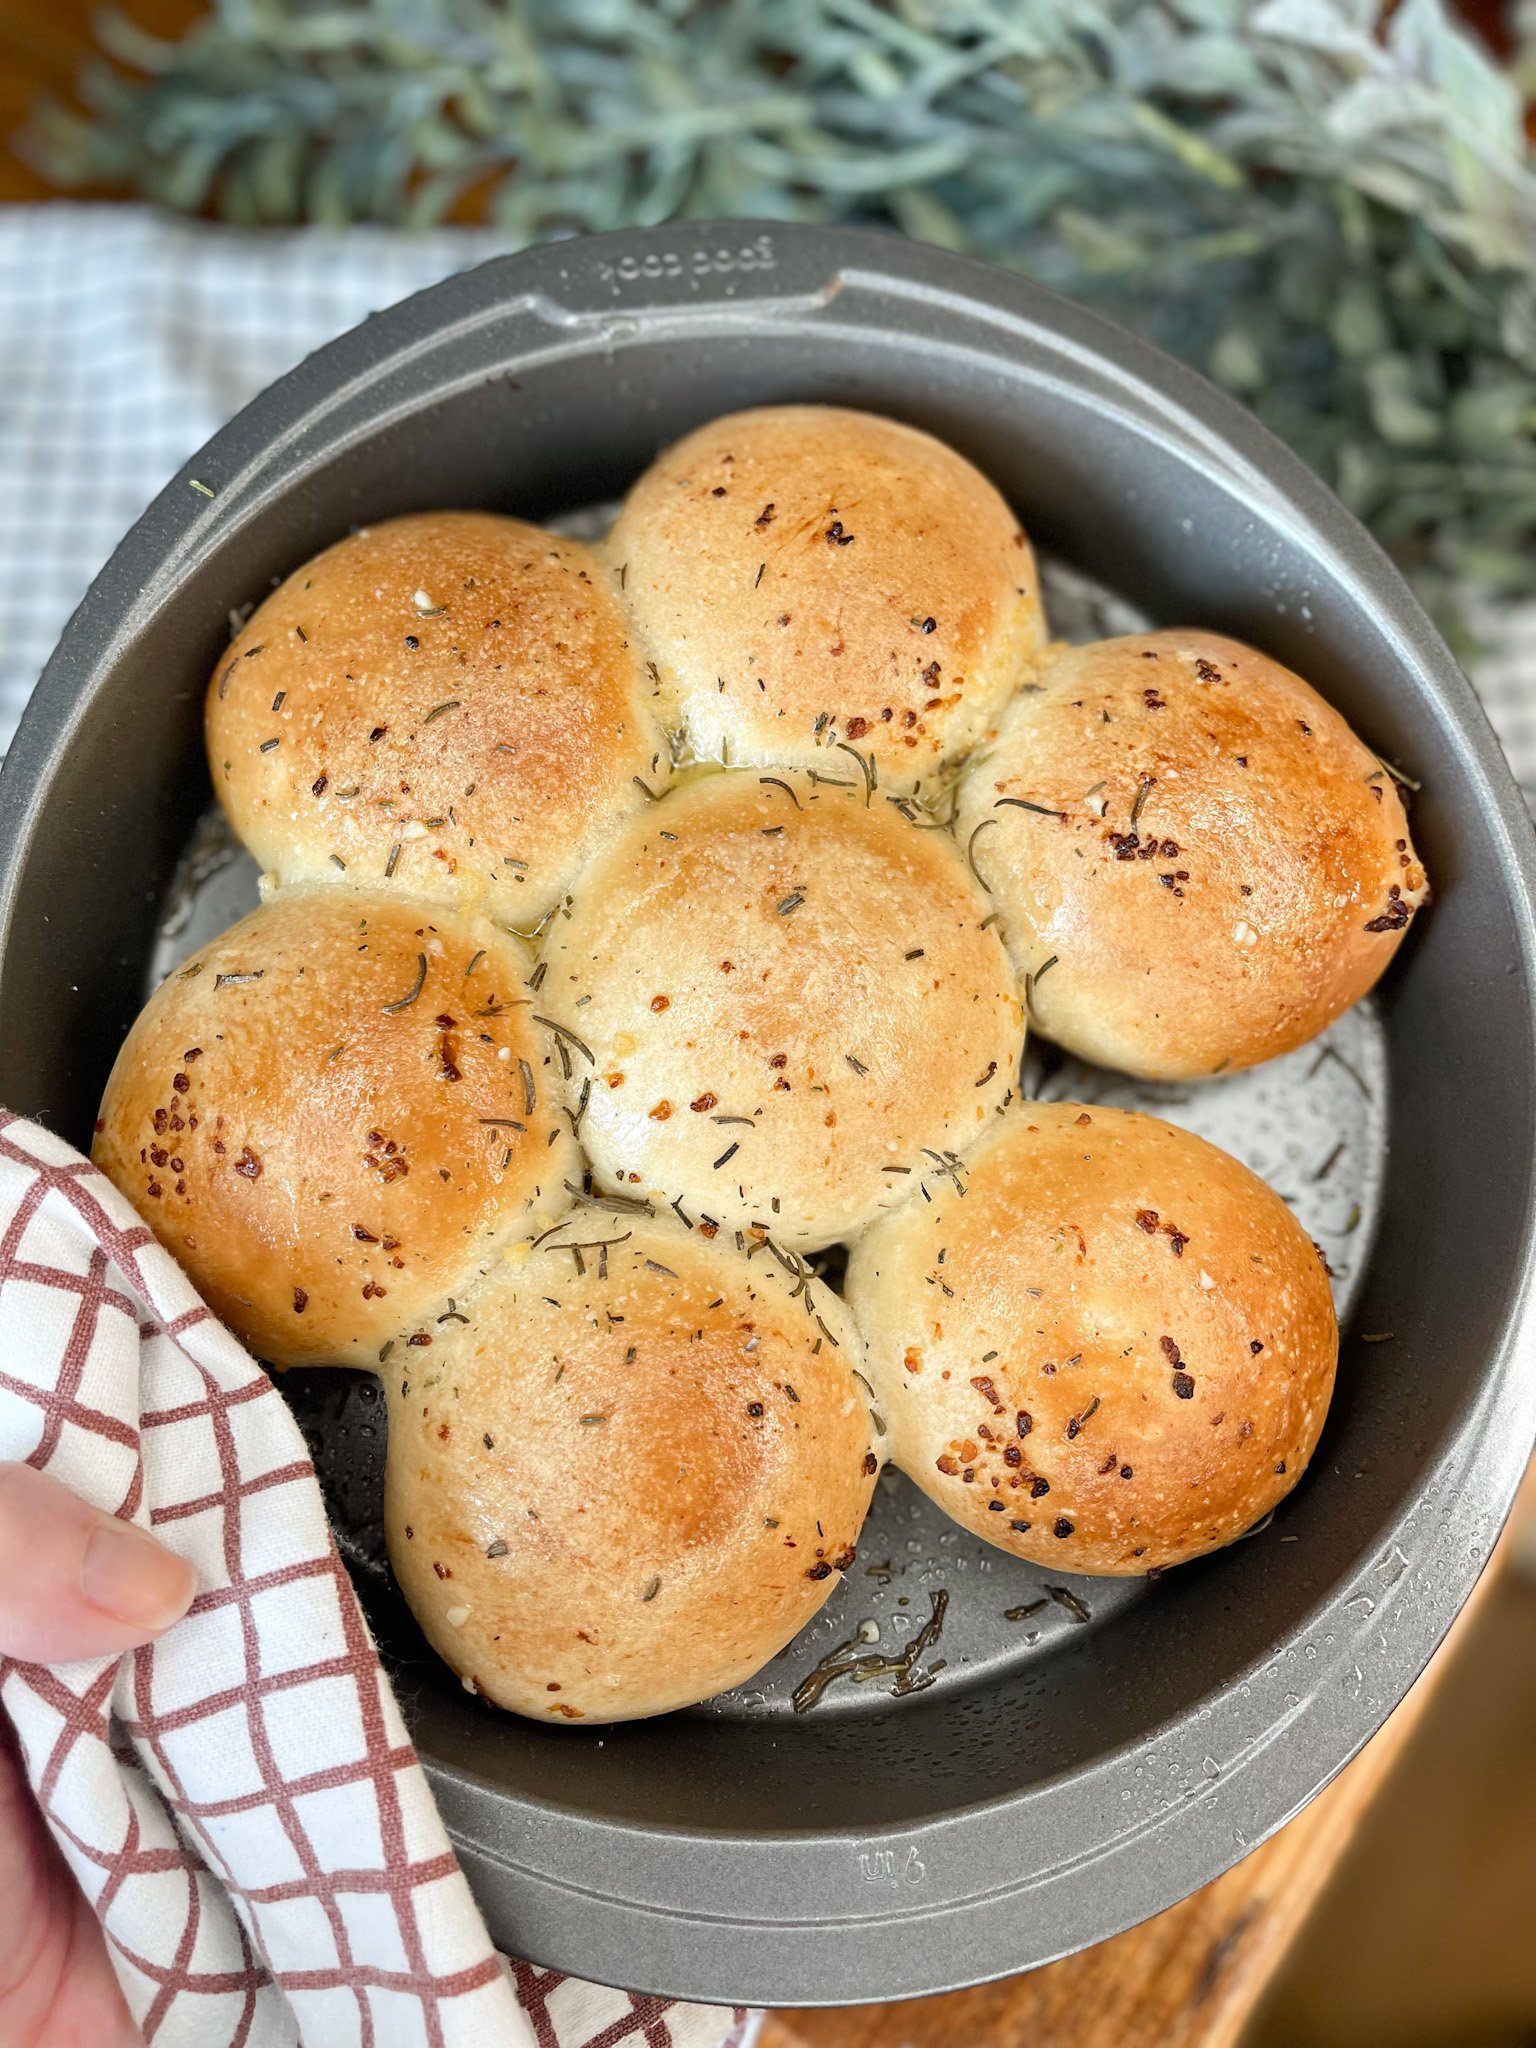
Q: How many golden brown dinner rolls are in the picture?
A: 7